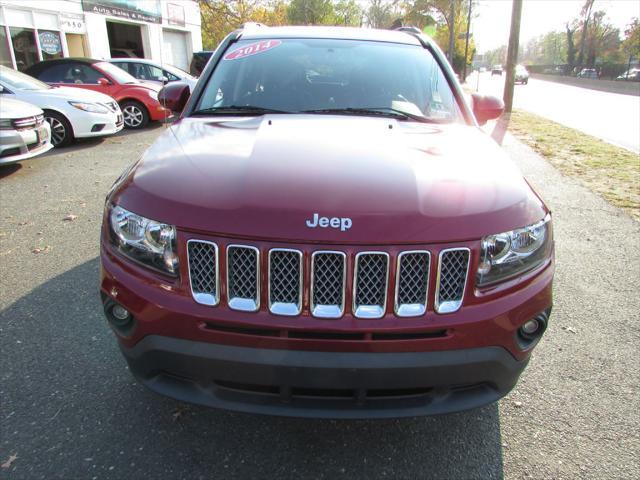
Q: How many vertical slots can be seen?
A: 7